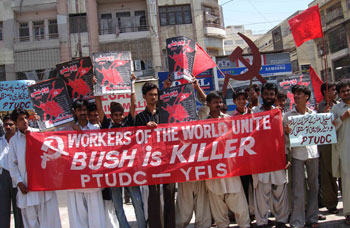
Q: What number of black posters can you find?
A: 6